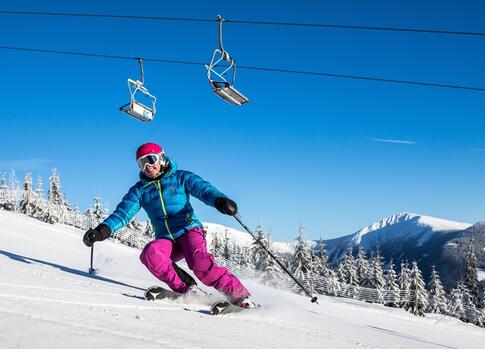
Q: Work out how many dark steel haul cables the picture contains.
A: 2